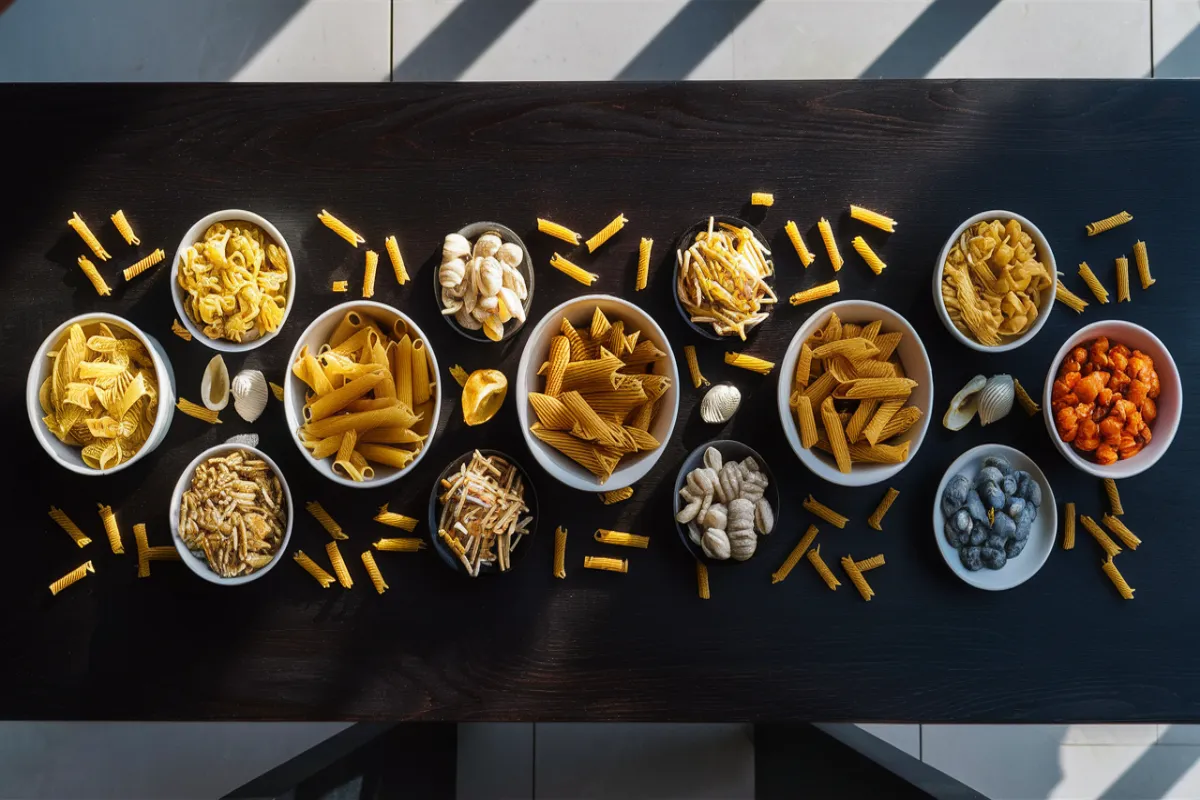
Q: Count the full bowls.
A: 13